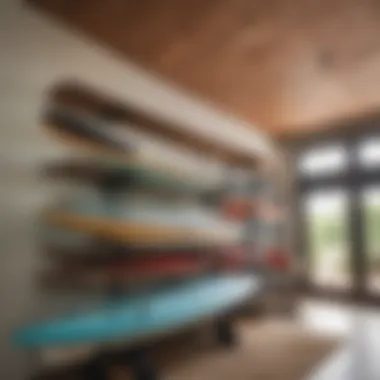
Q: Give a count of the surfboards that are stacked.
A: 5